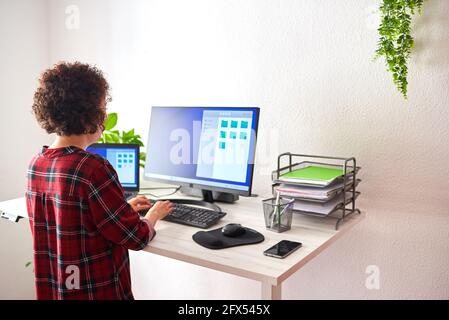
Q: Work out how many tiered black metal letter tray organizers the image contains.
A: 1